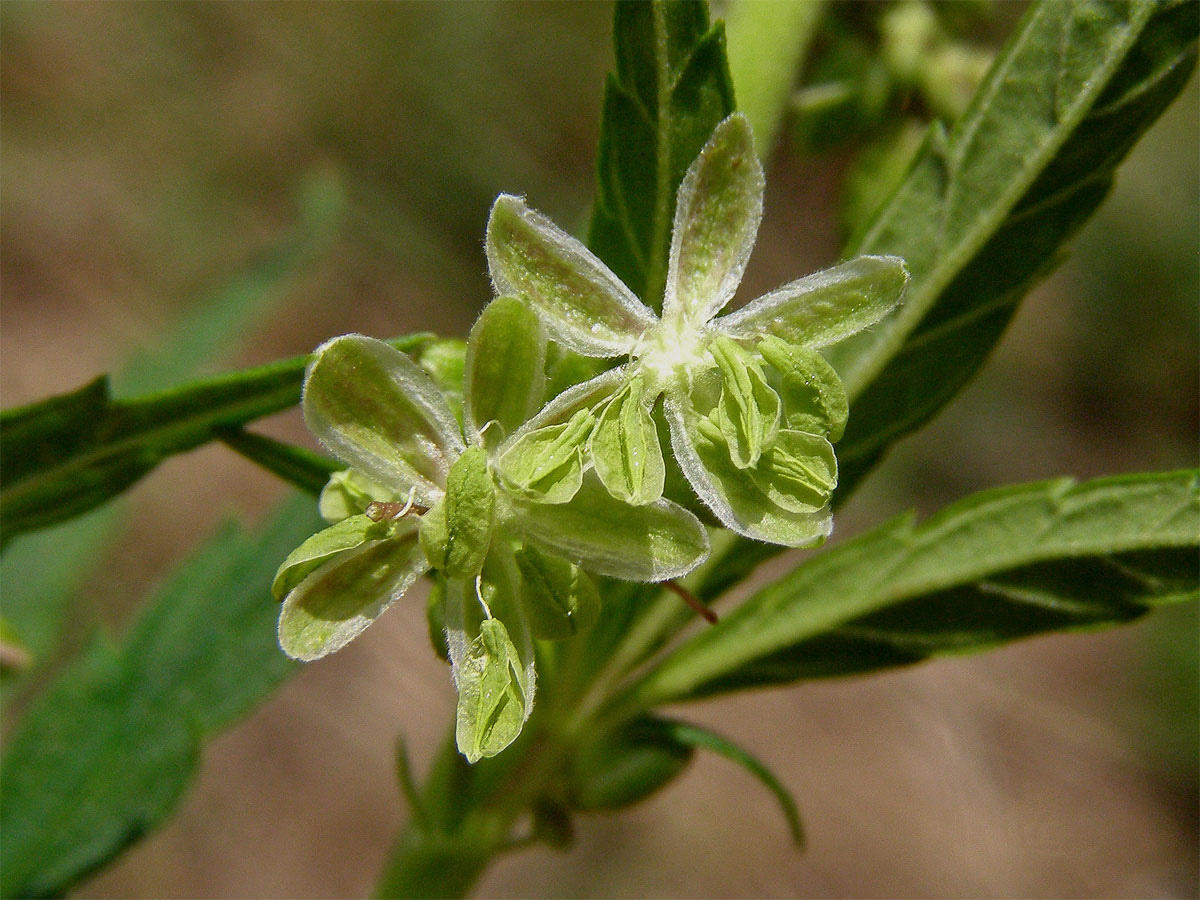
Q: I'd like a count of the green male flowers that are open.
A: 2